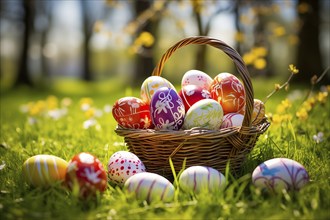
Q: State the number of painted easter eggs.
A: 15